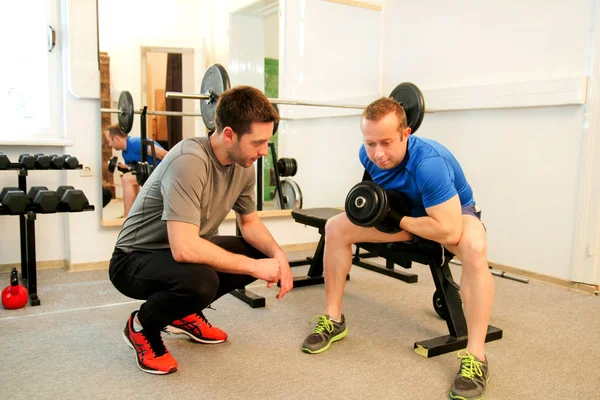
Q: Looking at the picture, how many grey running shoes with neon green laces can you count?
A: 2